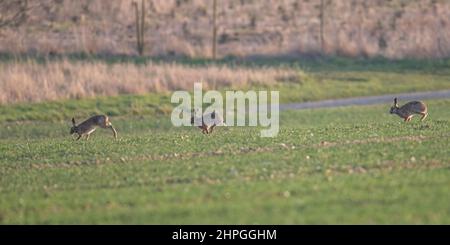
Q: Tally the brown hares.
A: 3